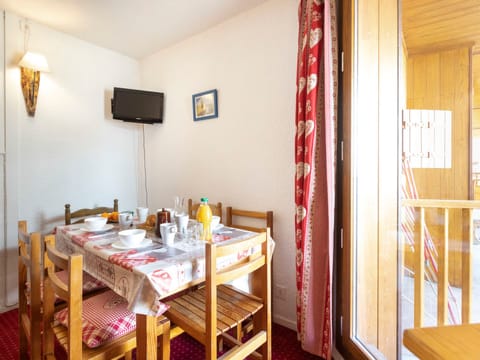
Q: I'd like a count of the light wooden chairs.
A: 5